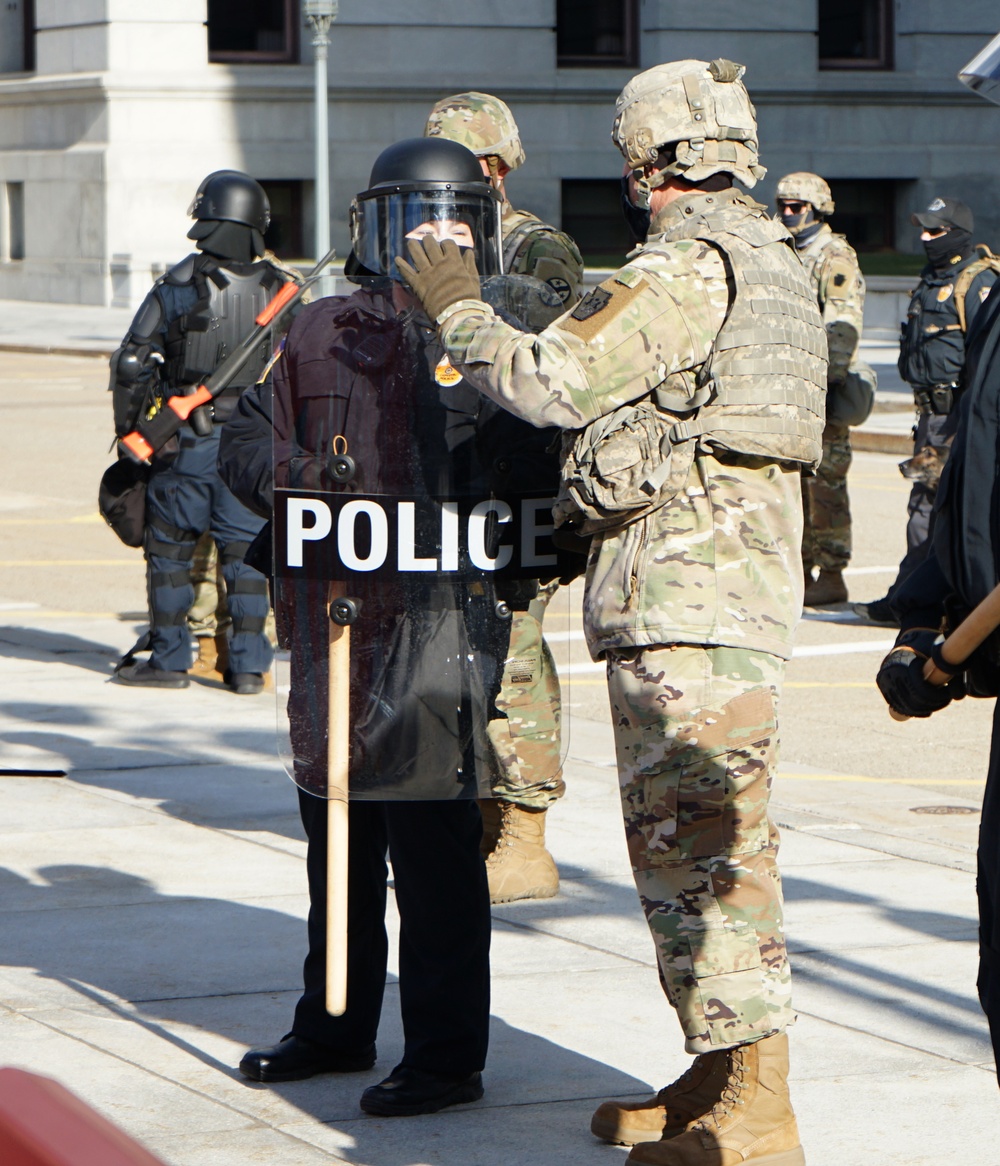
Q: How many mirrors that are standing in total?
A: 0